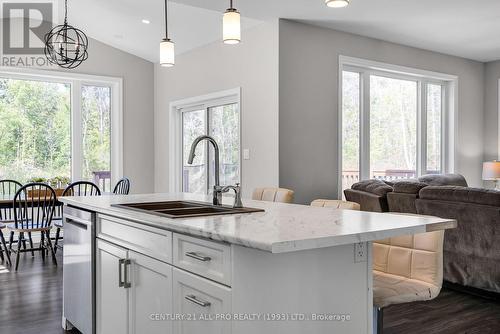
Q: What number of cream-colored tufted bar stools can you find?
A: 3